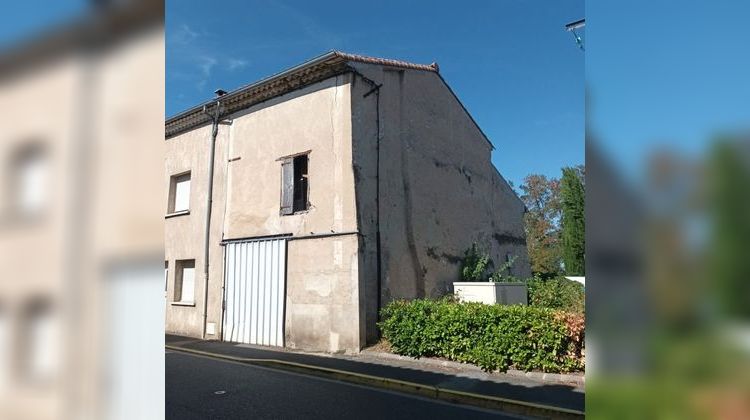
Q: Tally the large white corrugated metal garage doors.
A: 1